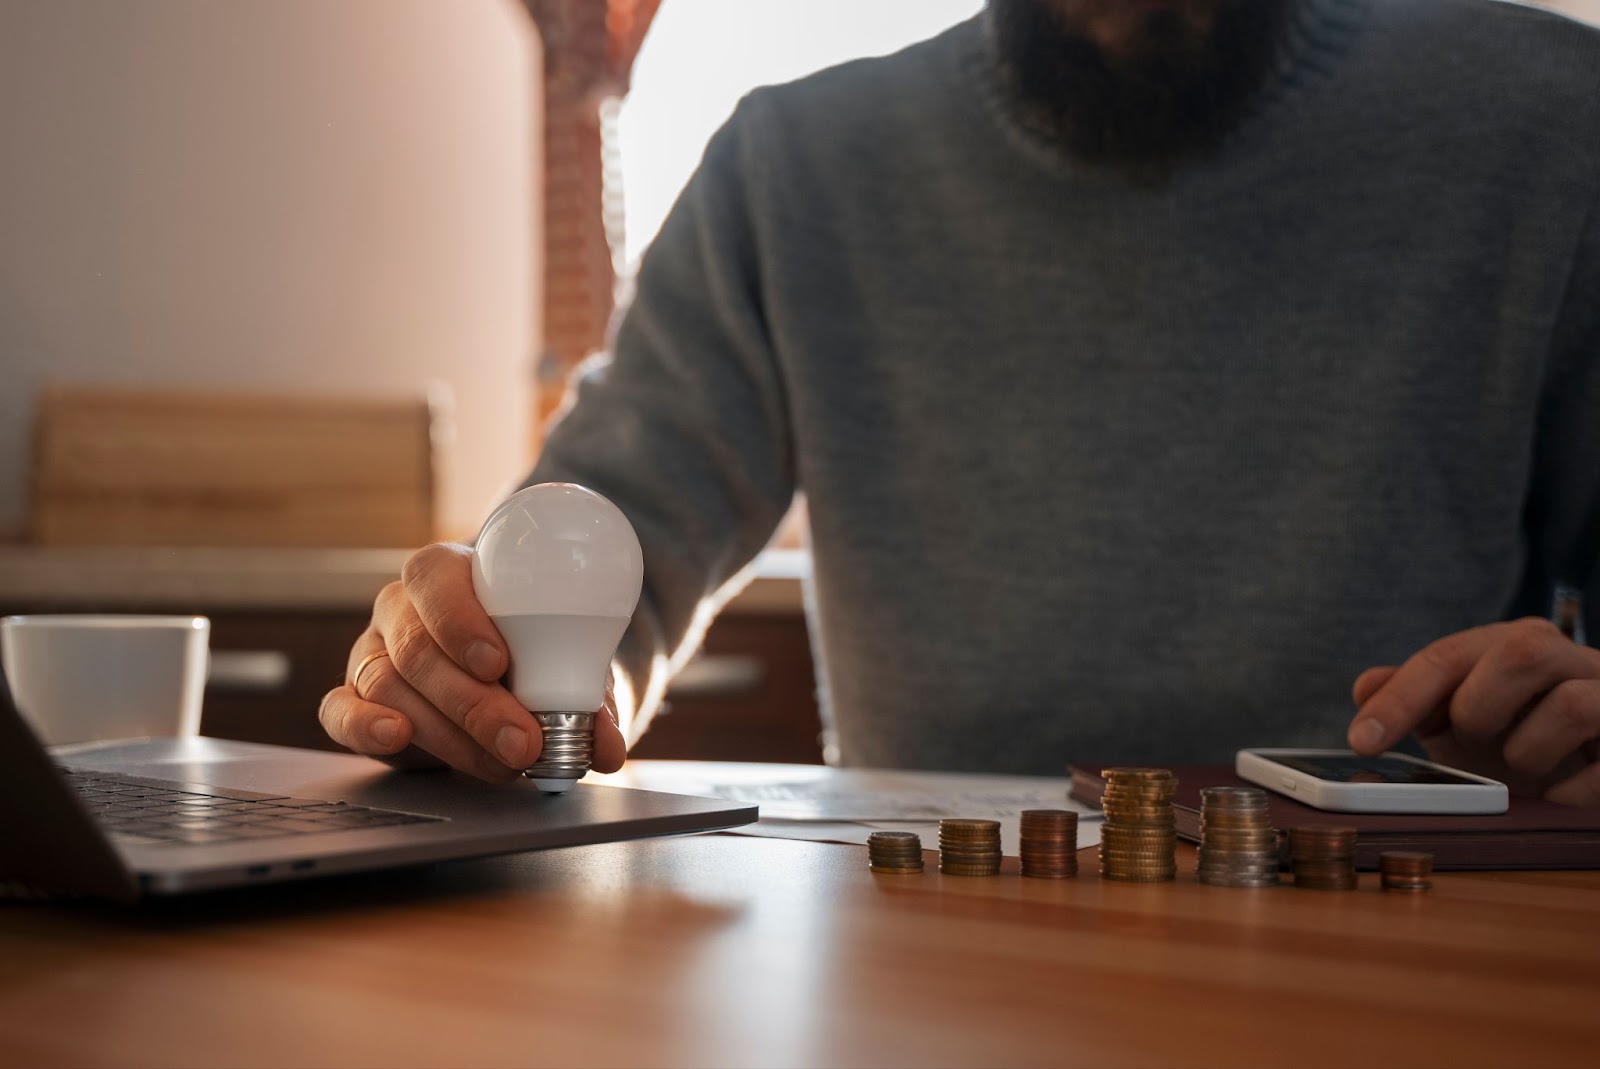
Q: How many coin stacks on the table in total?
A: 7